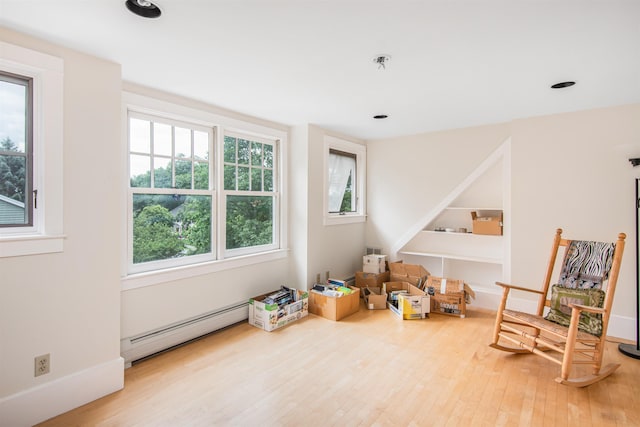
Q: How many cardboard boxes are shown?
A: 9